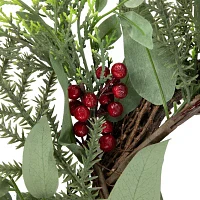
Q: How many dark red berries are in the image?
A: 12